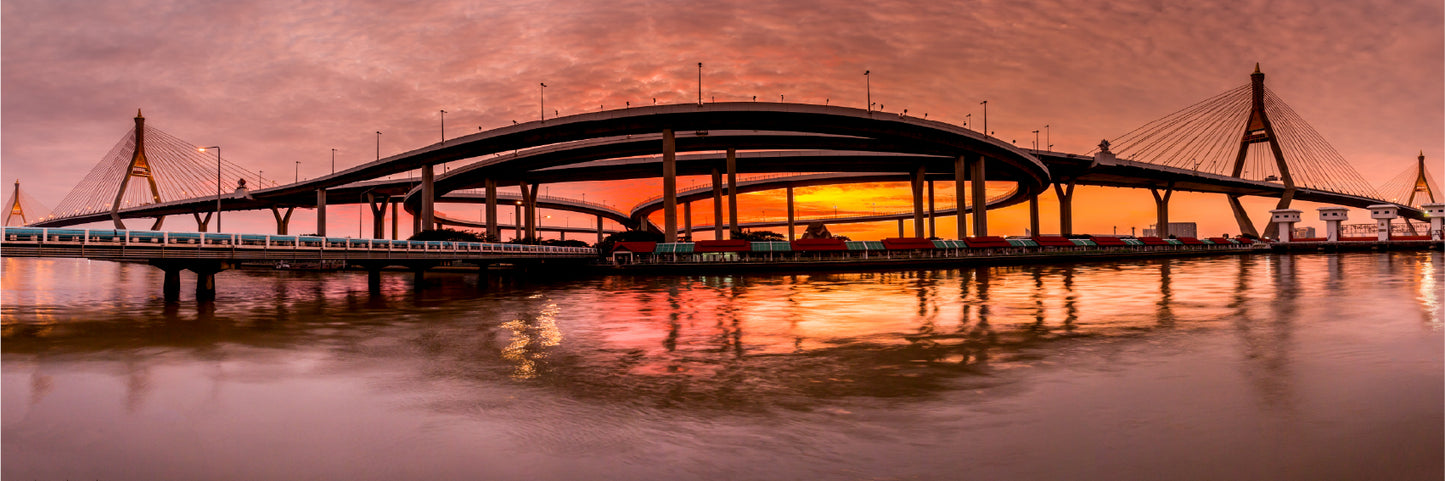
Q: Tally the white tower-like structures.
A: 4